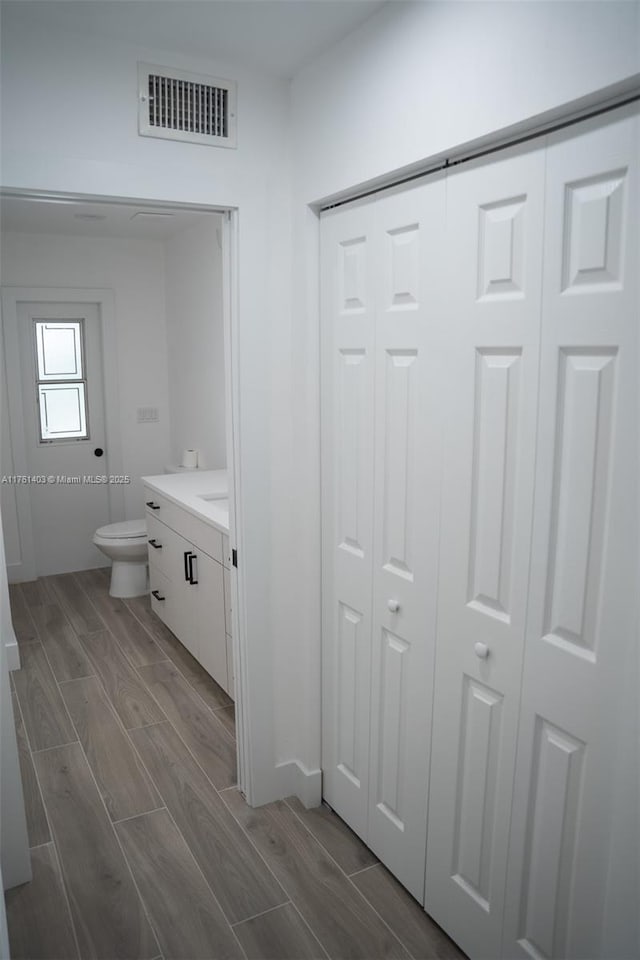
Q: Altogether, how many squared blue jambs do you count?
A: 0